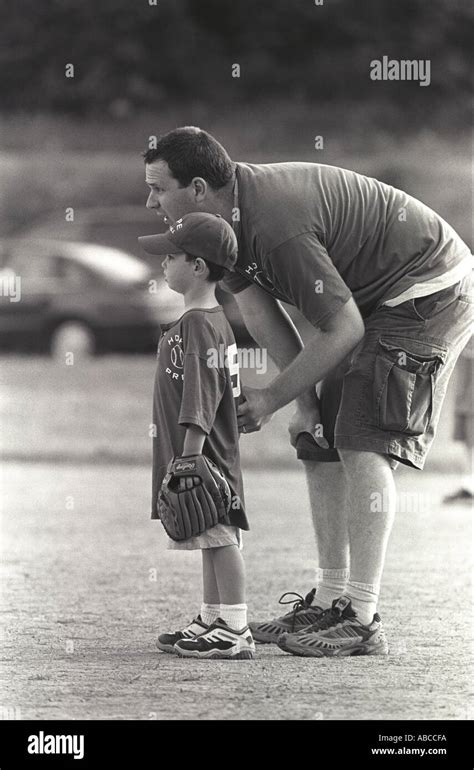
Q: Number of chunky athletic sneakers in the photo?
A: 4